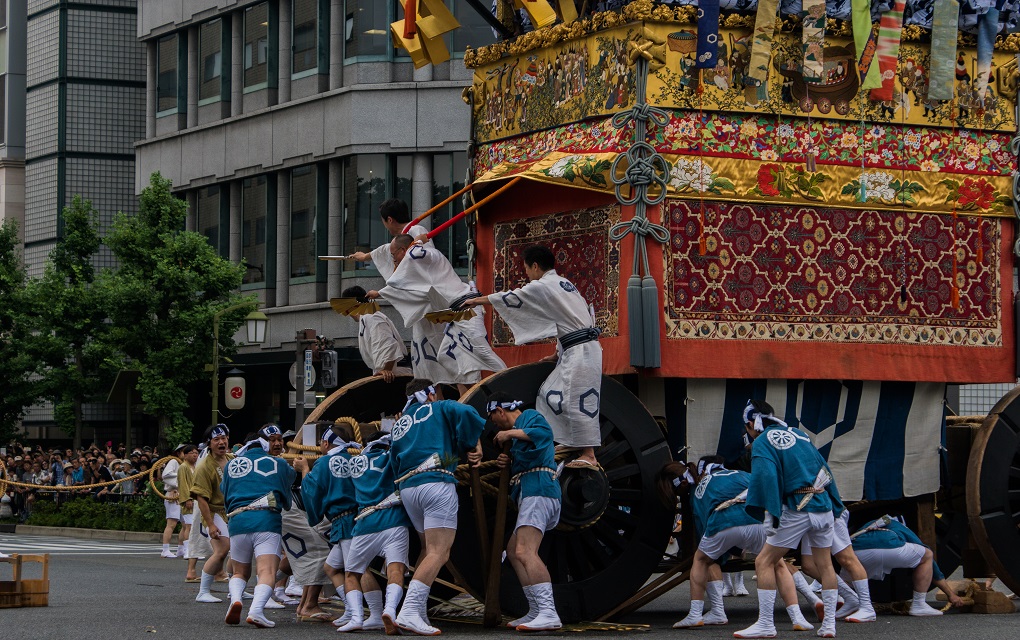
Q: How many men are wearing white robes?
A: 4